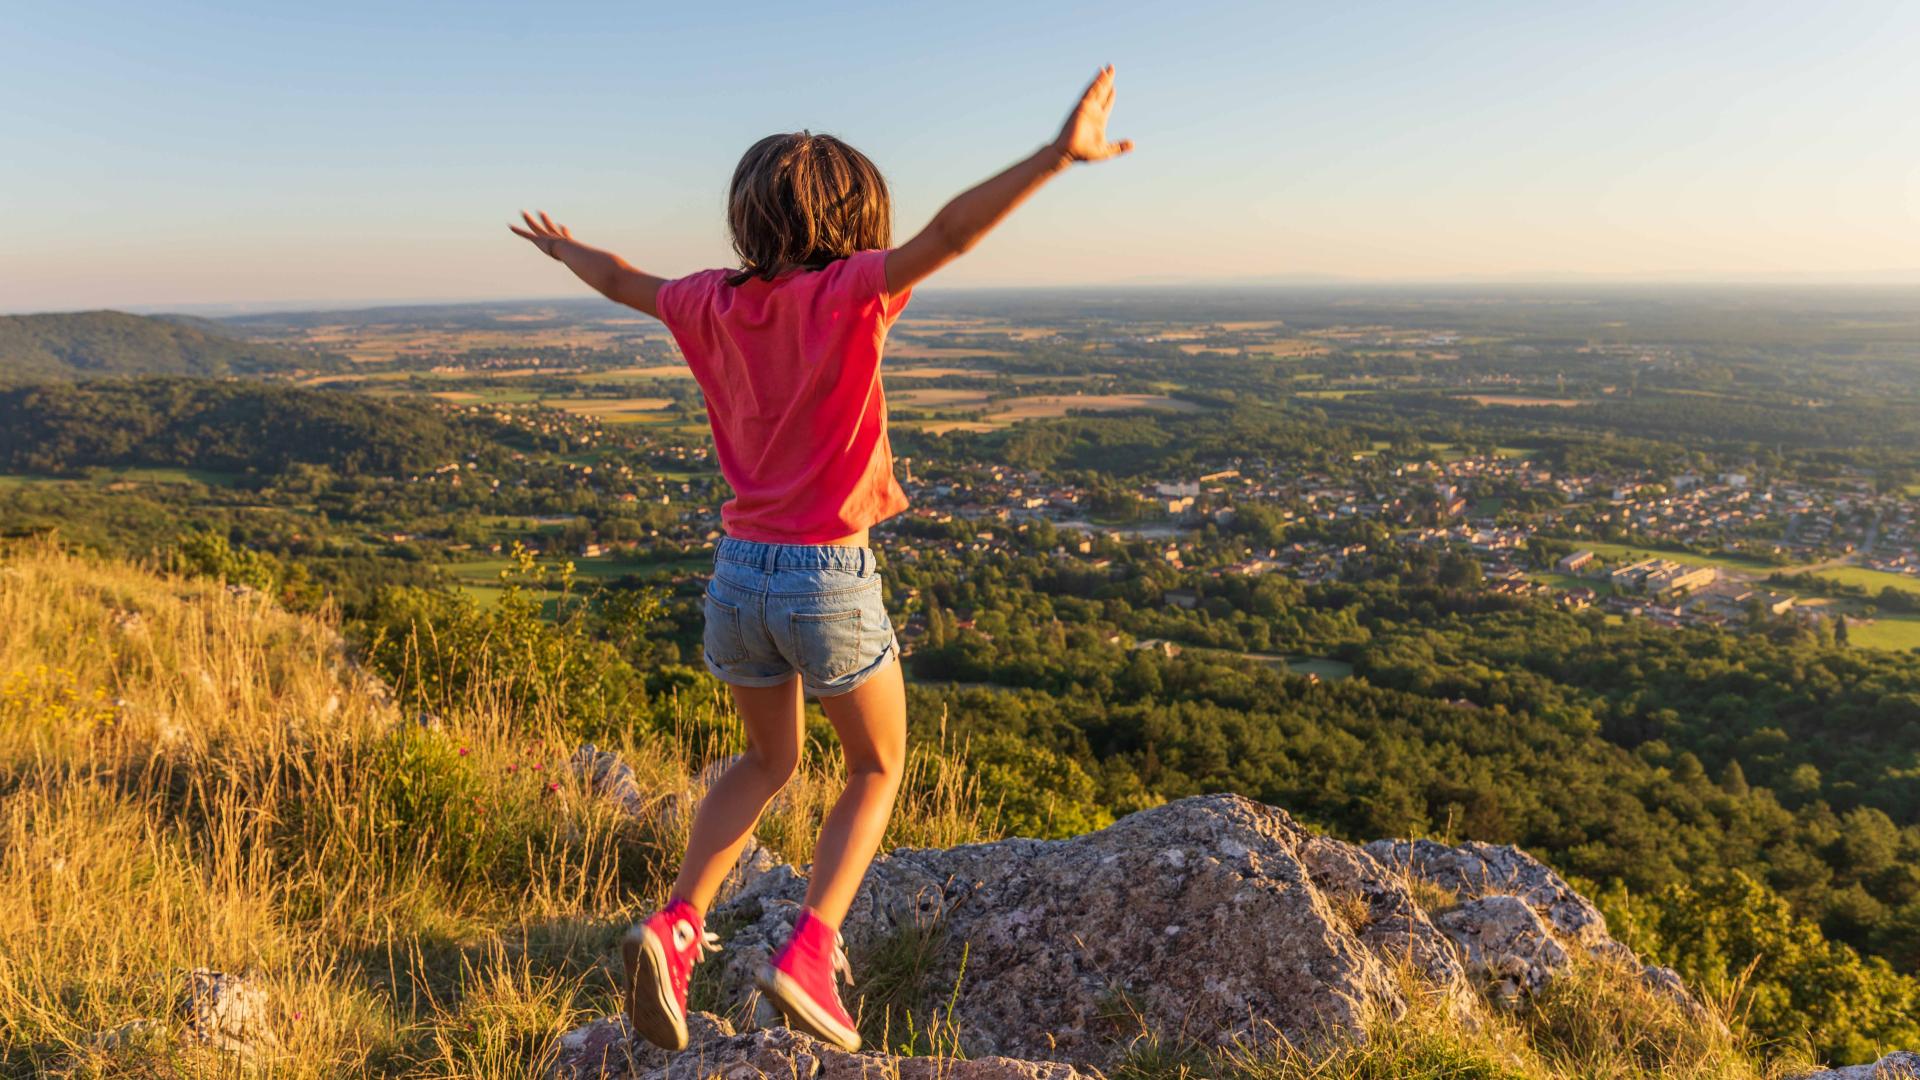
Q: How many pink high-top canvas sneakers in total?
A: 2